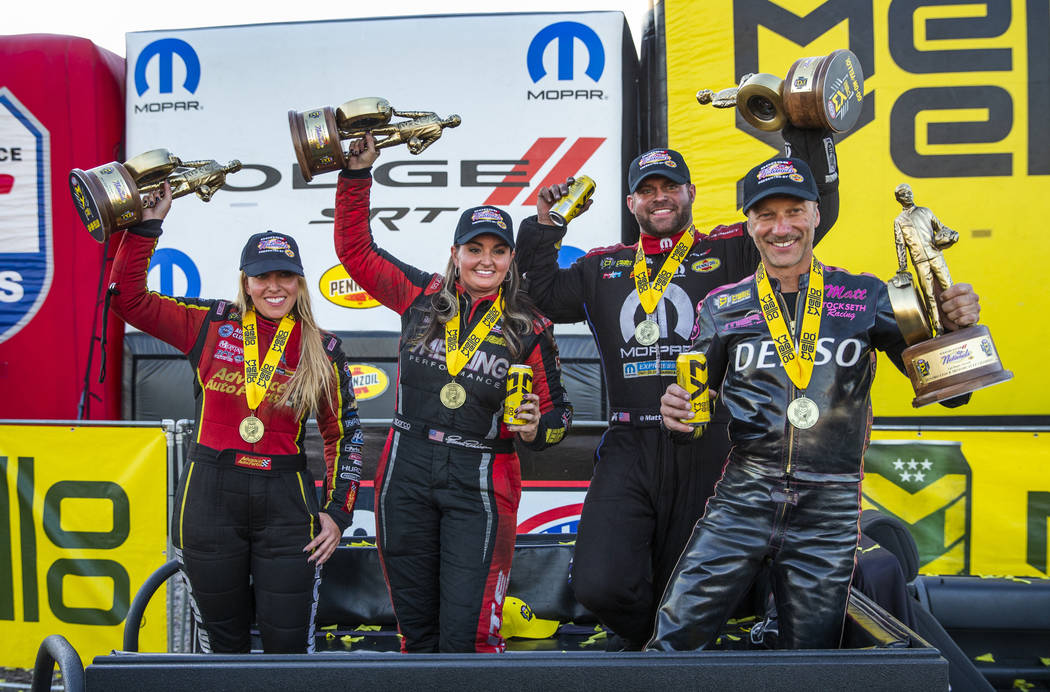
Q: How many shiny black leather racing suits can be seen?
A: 1